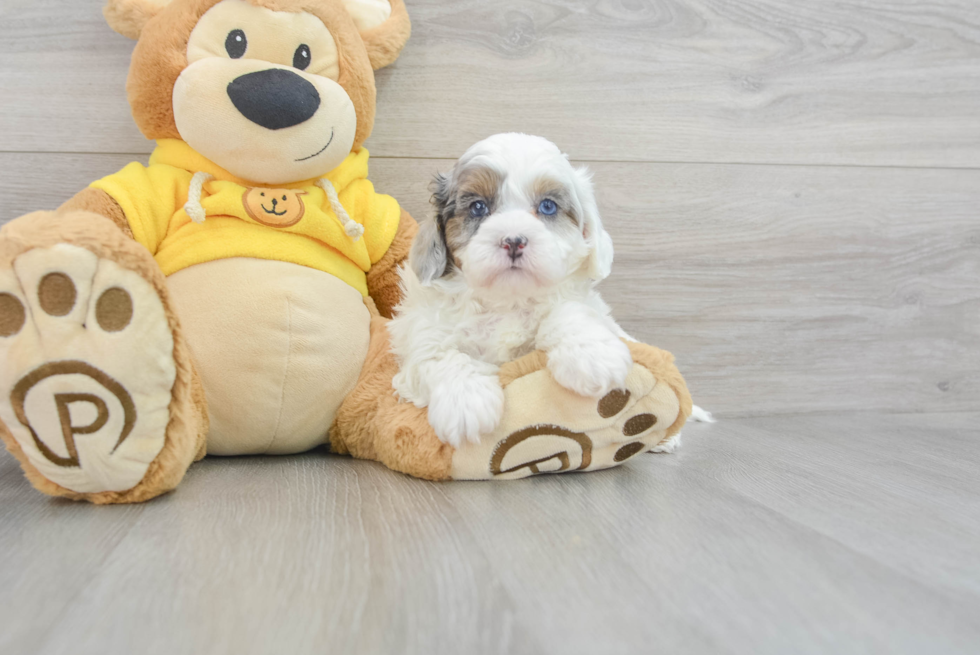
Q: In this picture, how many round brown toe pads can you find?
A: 6